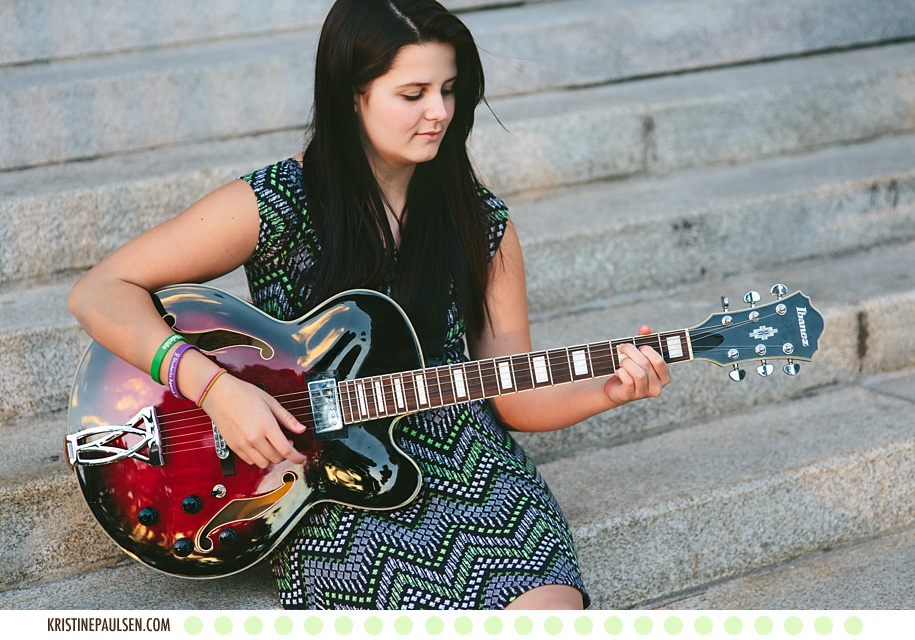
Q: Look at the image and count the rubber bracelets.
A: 4